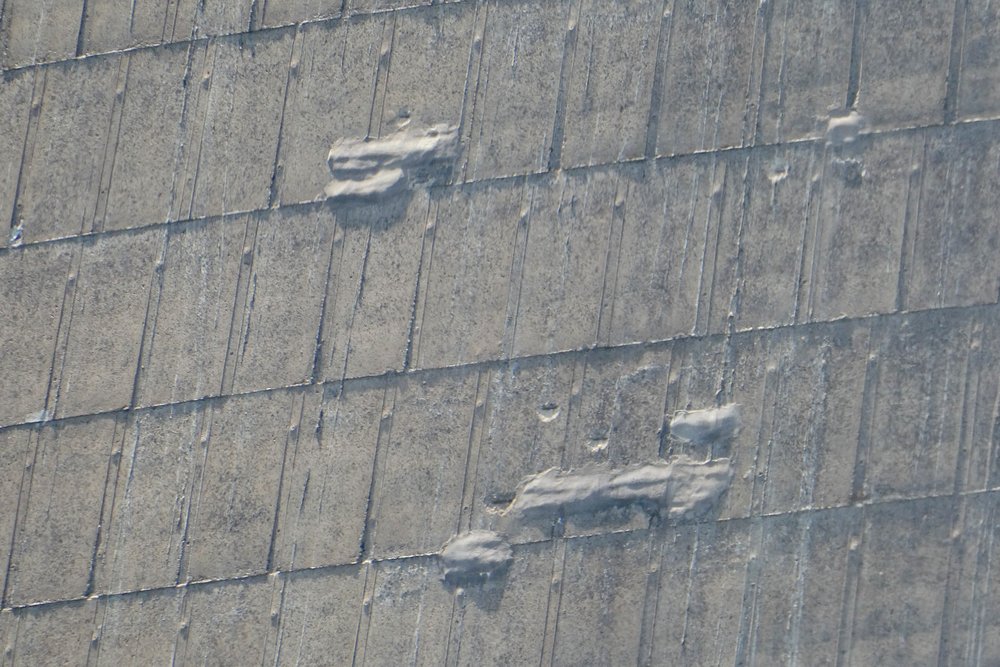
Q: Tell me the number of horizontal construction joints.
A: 4